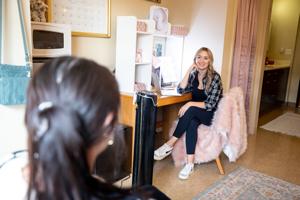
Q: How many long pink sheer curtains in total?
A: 1